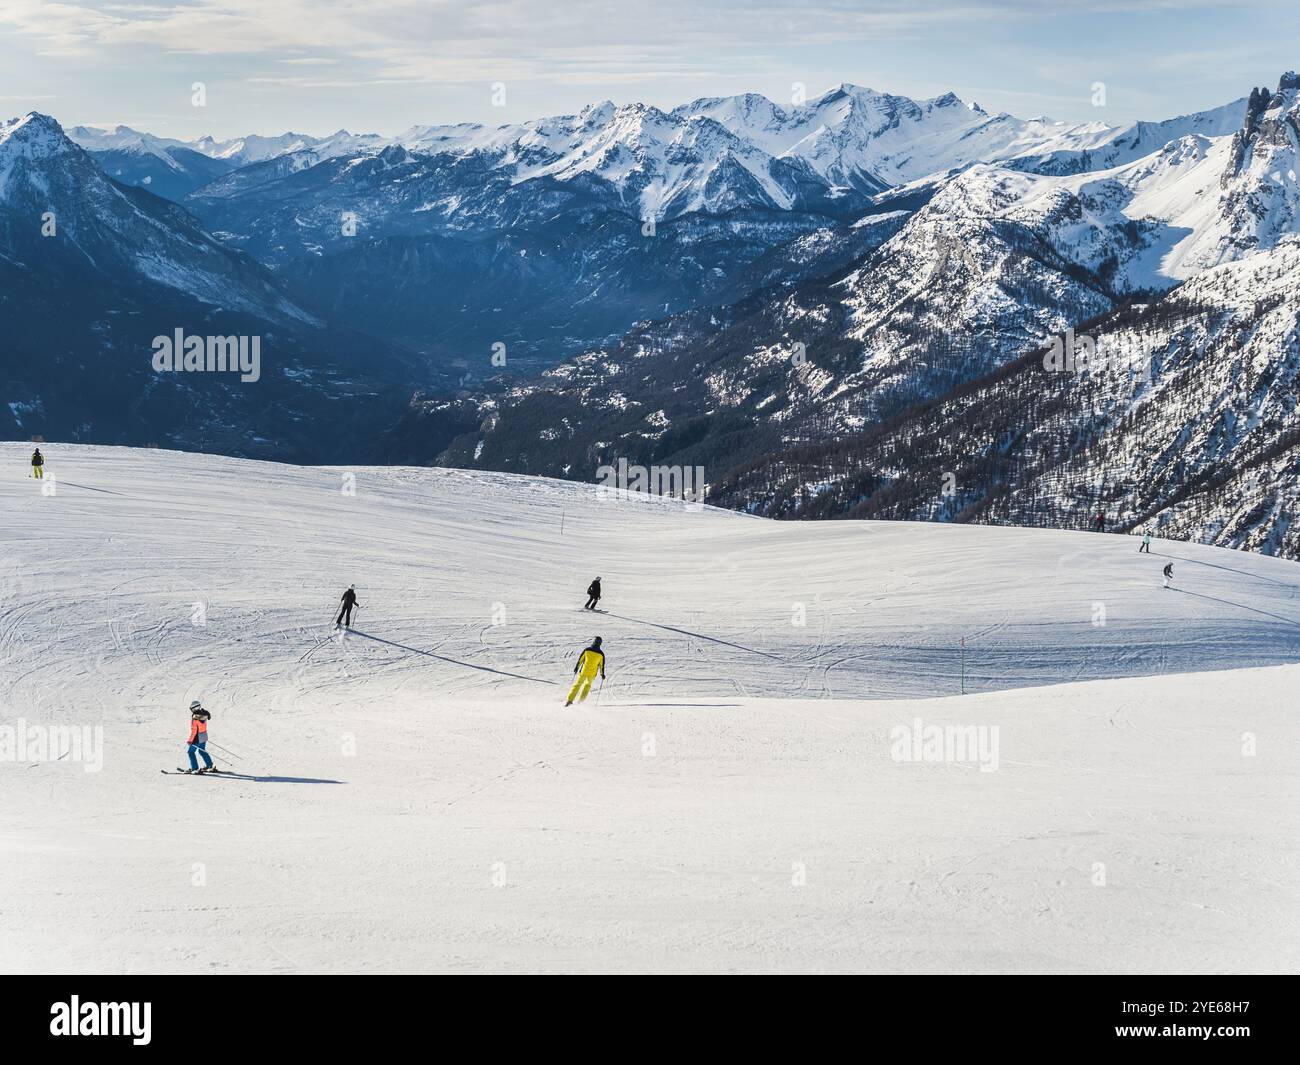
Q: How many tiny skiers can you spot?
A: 8